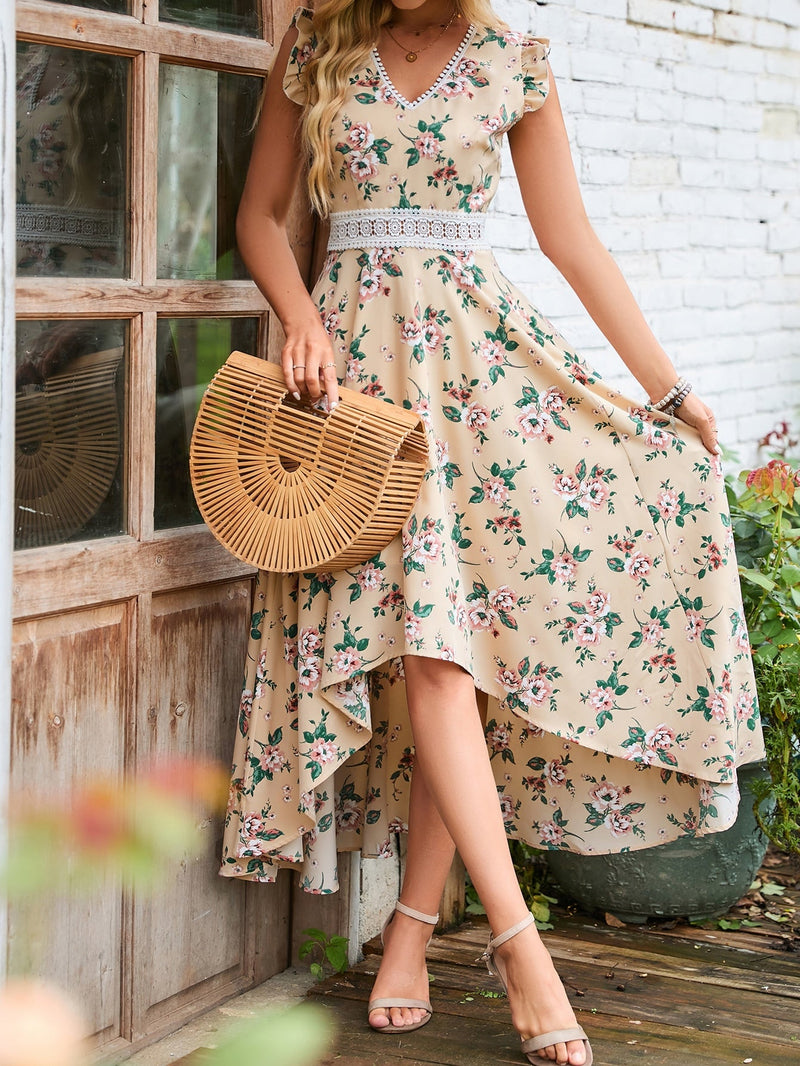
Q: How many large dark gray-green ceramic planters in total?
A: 1